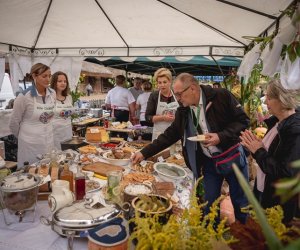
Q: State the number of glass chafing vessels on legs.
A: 1